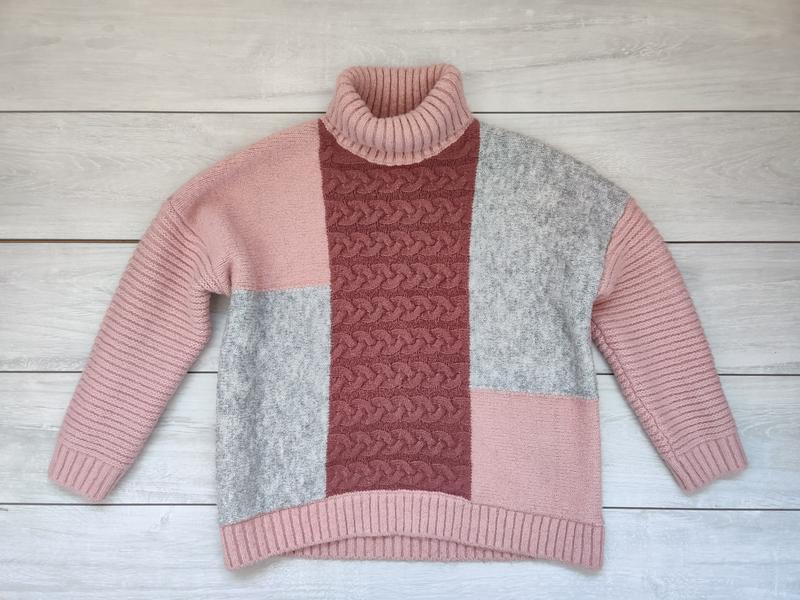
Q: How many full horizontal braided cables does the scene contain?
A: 10